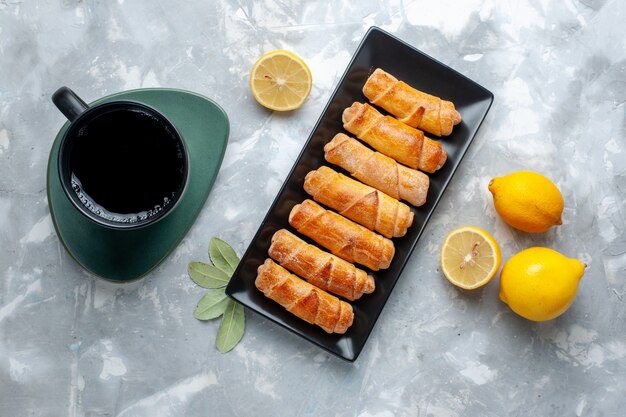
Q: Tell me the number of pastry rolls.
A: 7